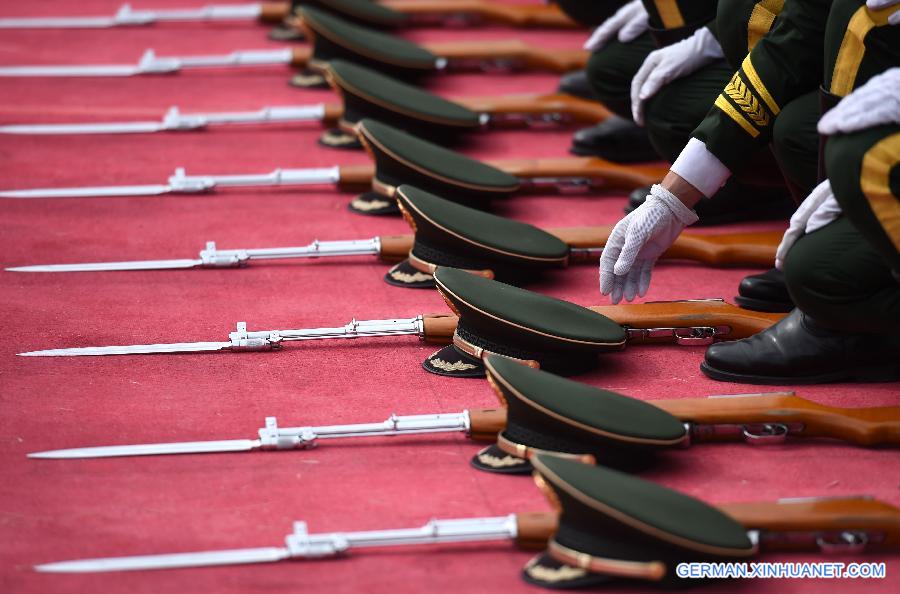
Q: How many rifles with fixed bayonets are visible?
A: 8